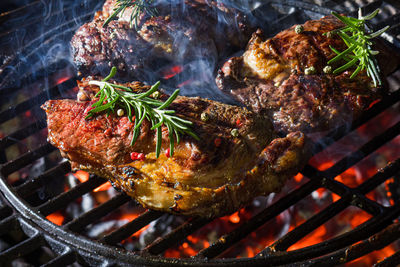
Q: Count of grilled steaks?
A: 3